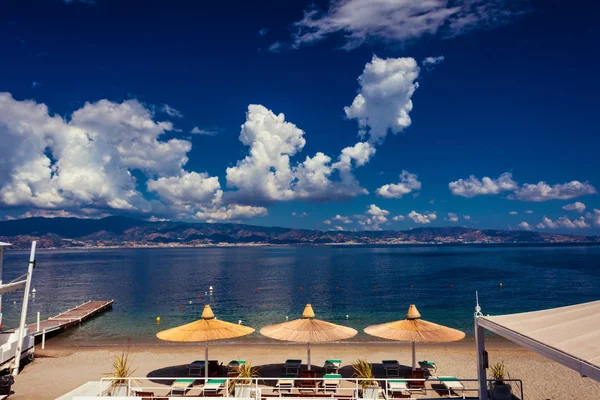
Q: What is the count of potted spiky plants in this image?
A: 4